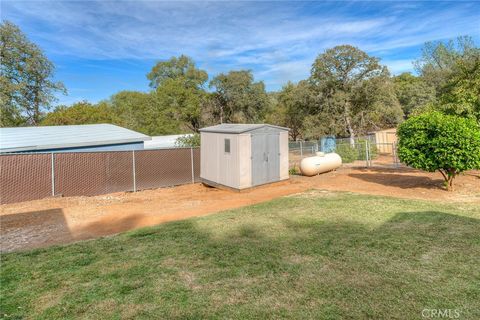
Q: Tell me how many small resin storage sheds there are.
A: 1